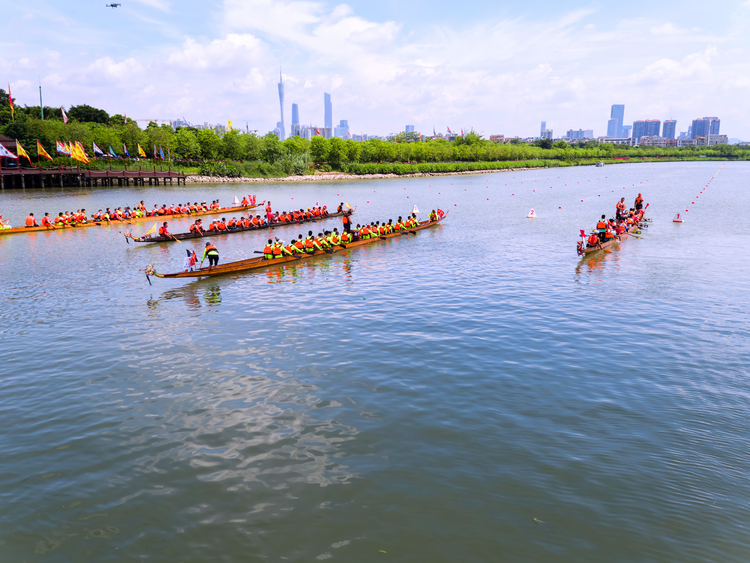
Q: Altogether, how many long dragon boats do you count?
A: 4